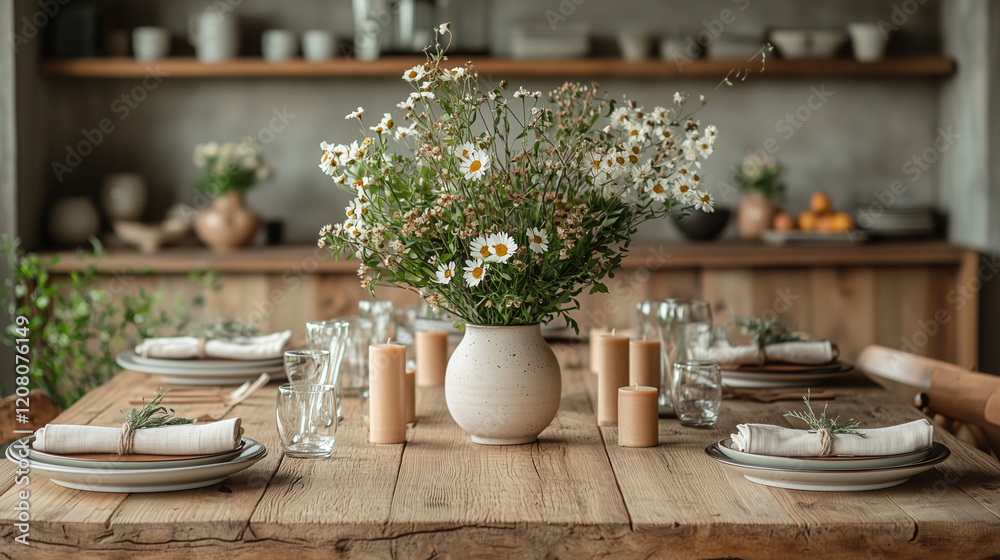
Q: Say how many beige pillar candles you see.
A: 7